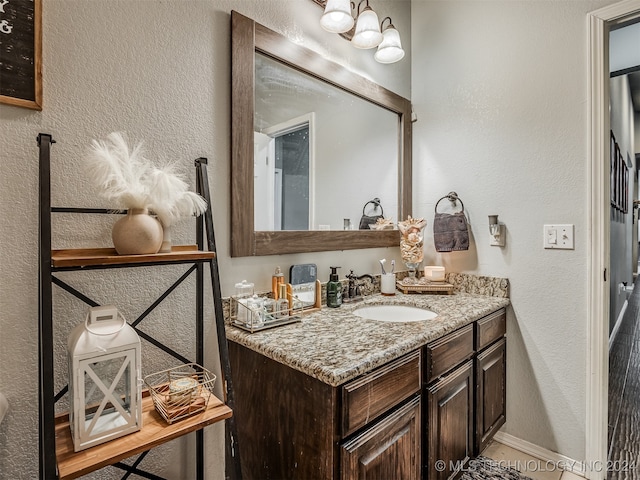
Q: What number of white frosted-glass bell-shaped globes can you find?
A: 3